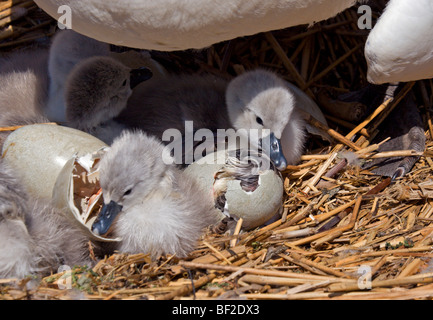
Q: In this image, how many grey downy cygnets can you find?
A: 5